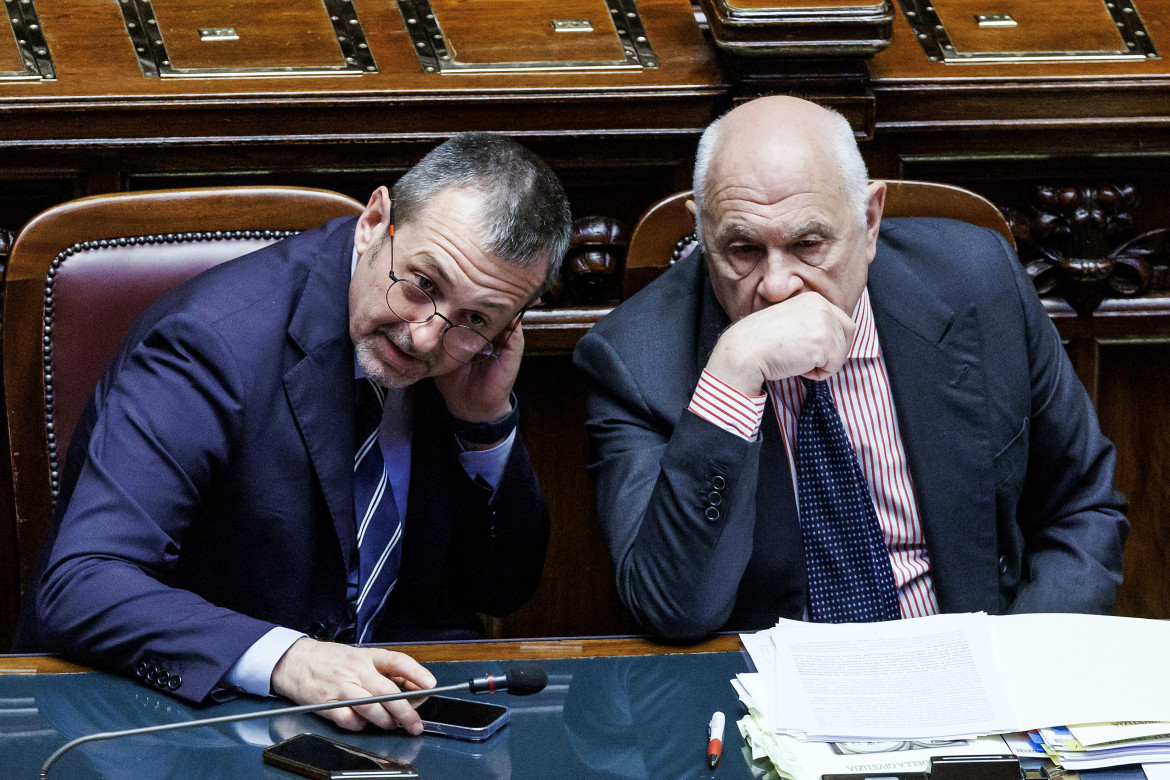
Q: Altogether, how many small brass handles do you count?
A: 3